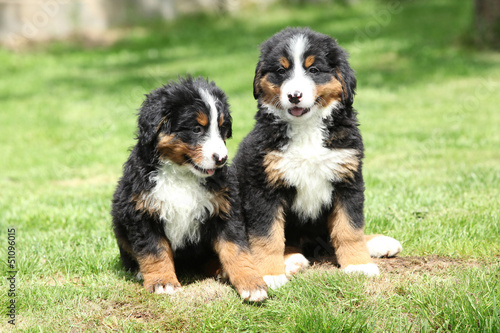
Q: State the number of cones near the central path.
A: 0